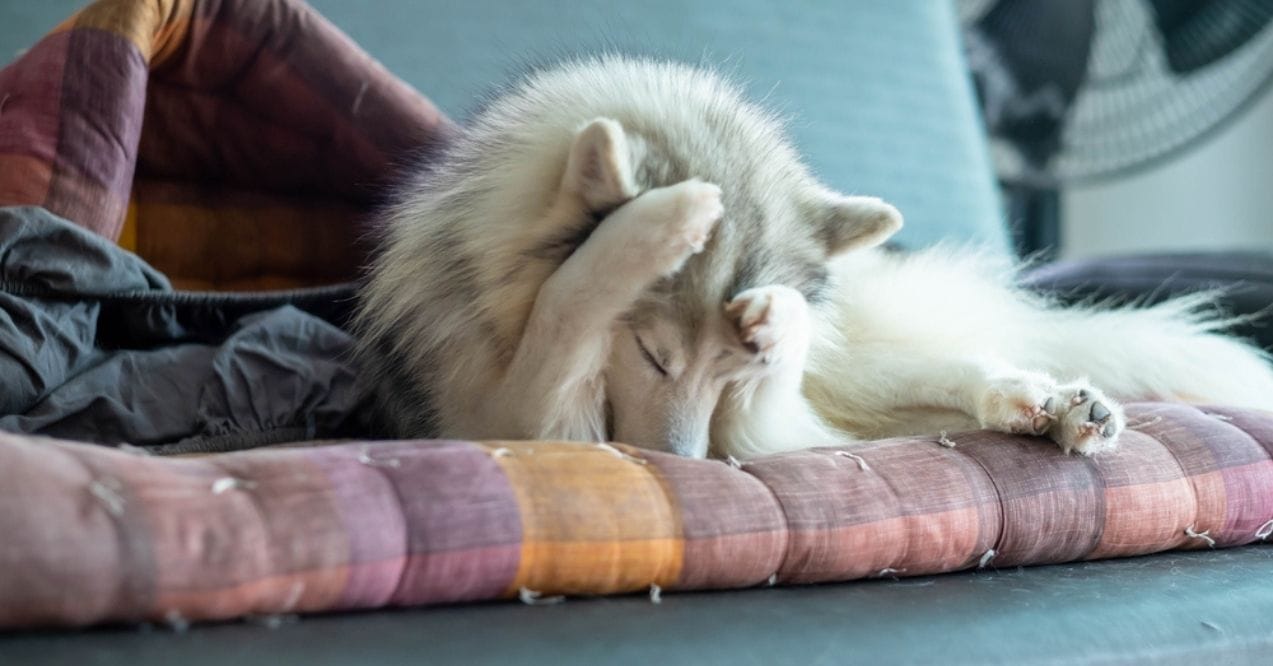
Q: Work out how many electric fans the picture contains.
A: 1